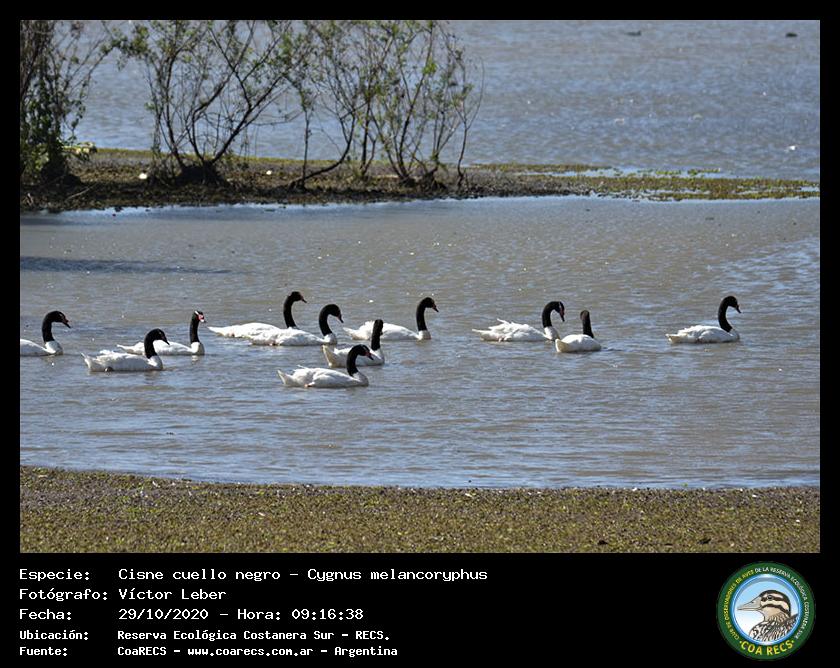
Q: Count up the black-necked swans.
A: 11